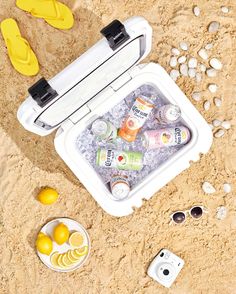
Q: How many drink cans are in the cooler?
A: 6